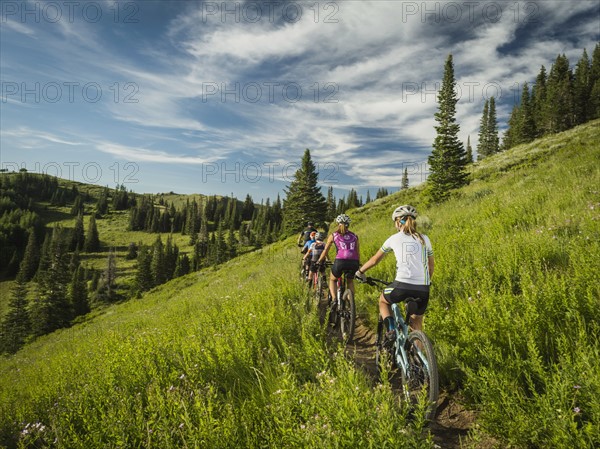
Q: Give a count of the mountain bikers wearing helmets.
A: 5